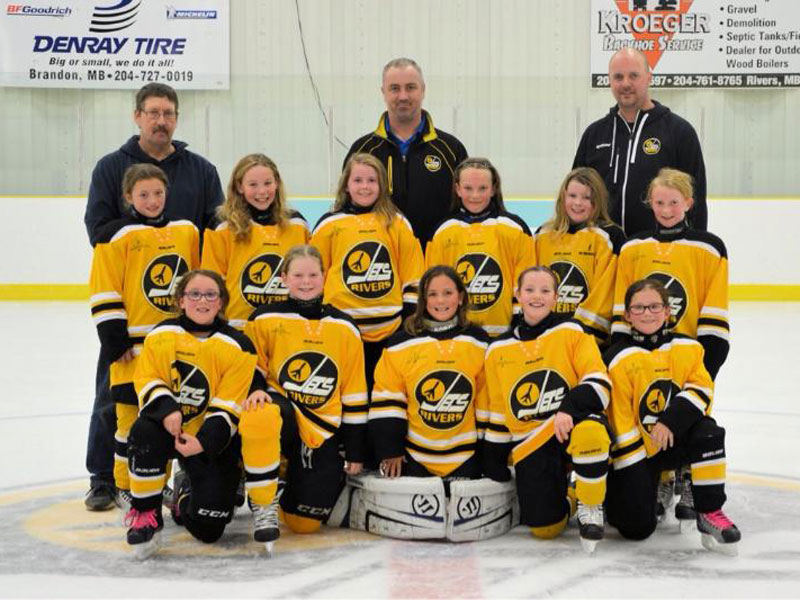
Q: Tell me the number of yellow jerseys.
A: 11